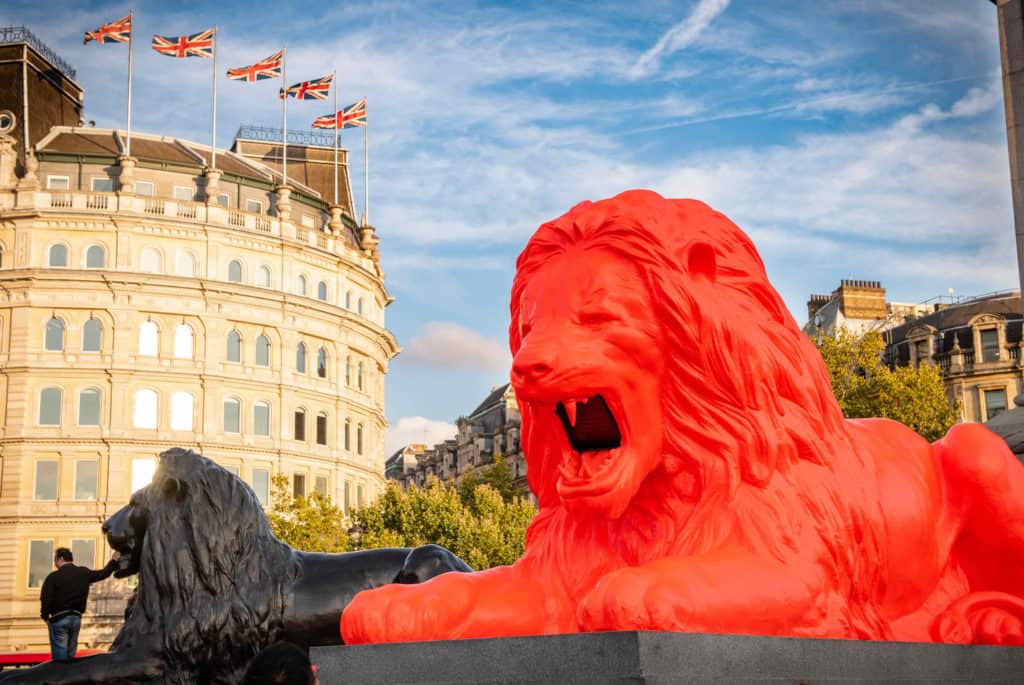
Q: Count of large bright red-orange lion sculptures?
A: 1